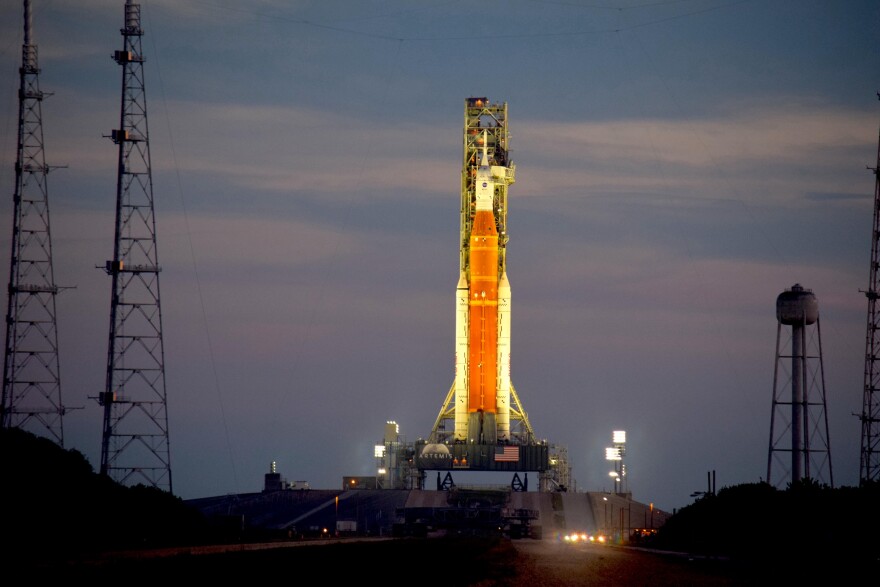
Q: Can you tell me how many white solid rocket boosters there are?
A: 2